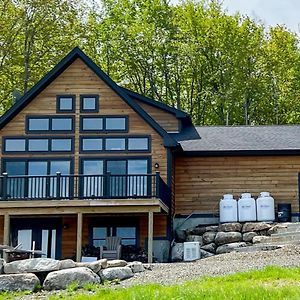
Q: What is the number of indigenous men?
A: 0